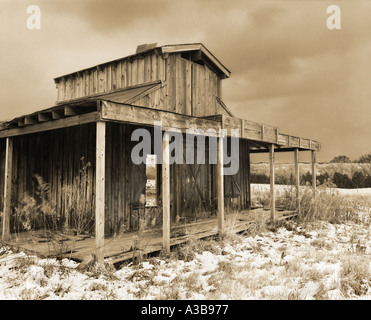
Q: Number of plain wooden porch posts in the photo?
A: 7